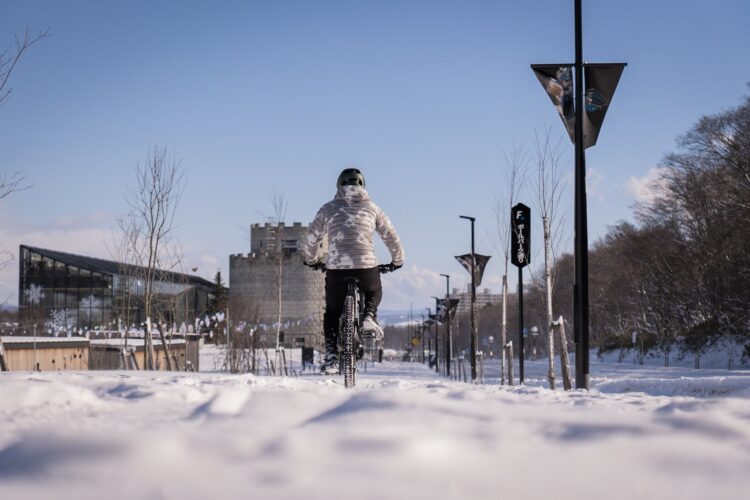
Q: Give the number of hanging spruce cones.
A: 0